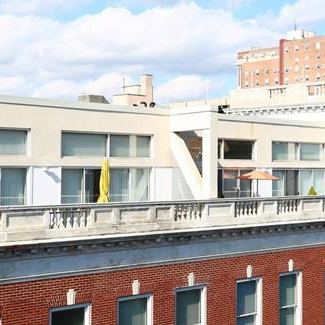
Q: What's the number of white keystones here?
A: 5